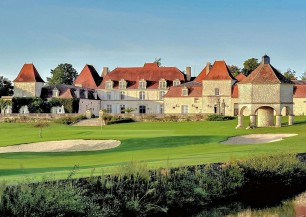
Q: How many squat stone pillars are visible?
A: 4